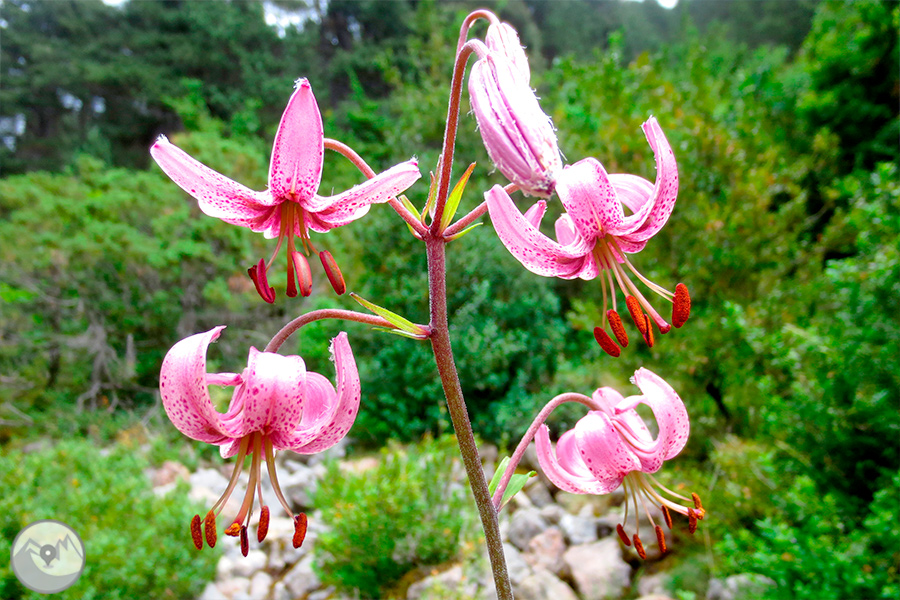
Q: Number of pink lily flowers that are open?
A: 4